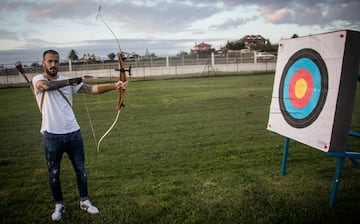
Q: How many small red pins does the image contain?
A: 4